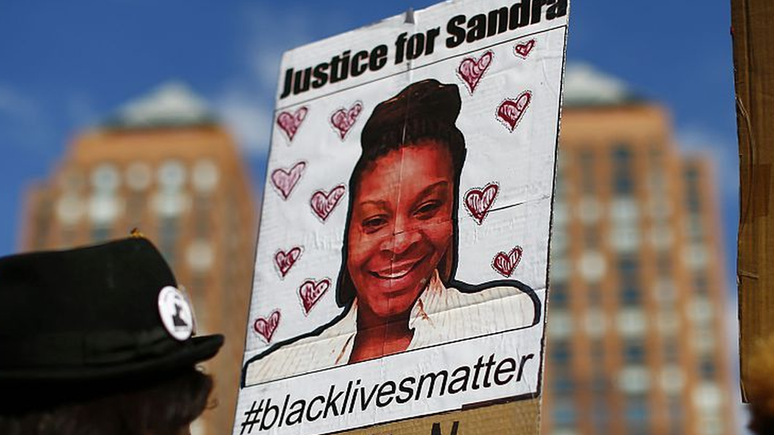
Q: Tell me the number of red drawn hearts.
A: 12